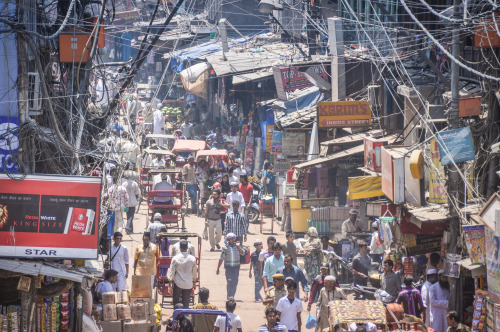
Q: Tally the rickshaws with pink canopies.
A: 2